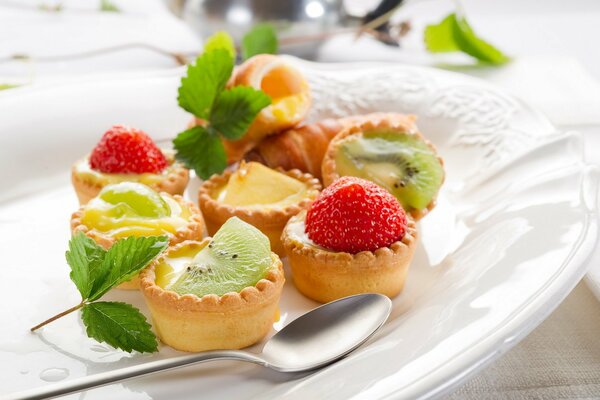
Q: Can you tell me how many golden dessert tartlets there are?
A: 6